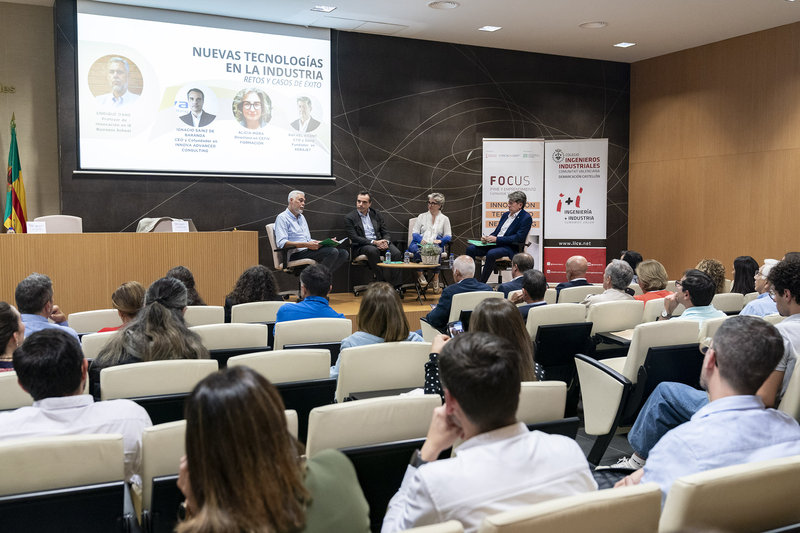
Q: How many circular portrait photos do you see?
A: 4